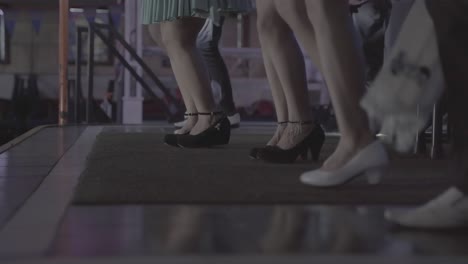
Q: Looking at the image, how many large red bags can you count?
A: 0